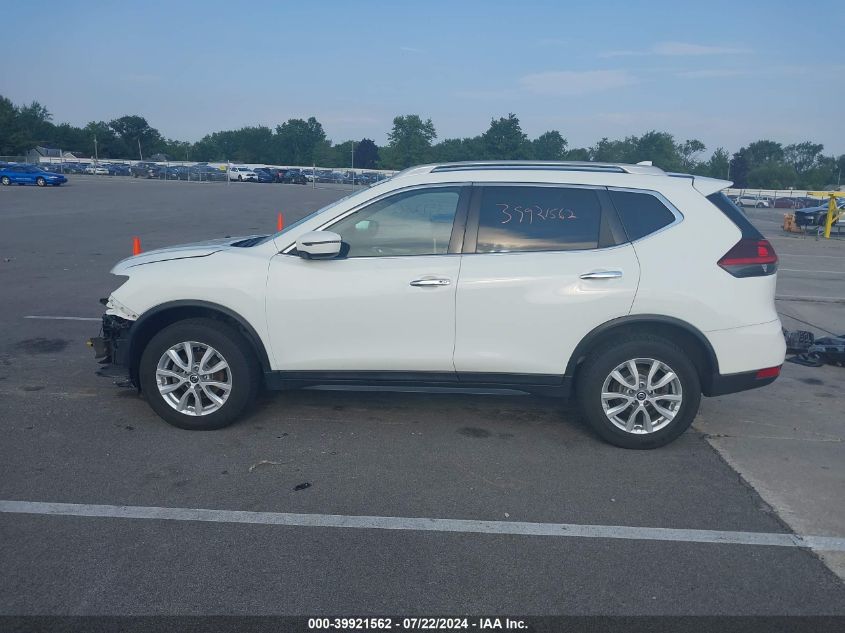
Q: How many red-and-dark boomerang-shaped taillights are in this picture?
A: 1